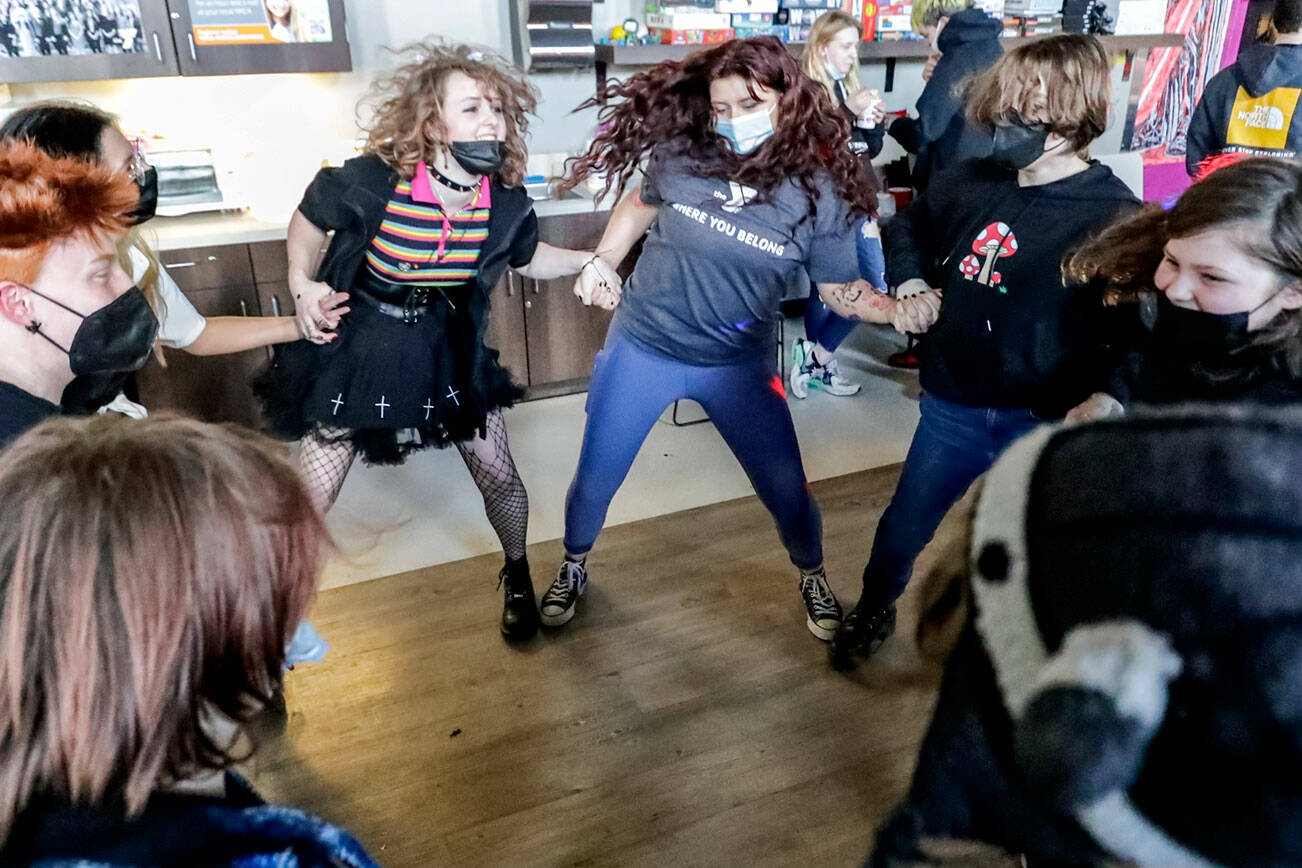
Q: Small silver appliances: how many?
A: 1